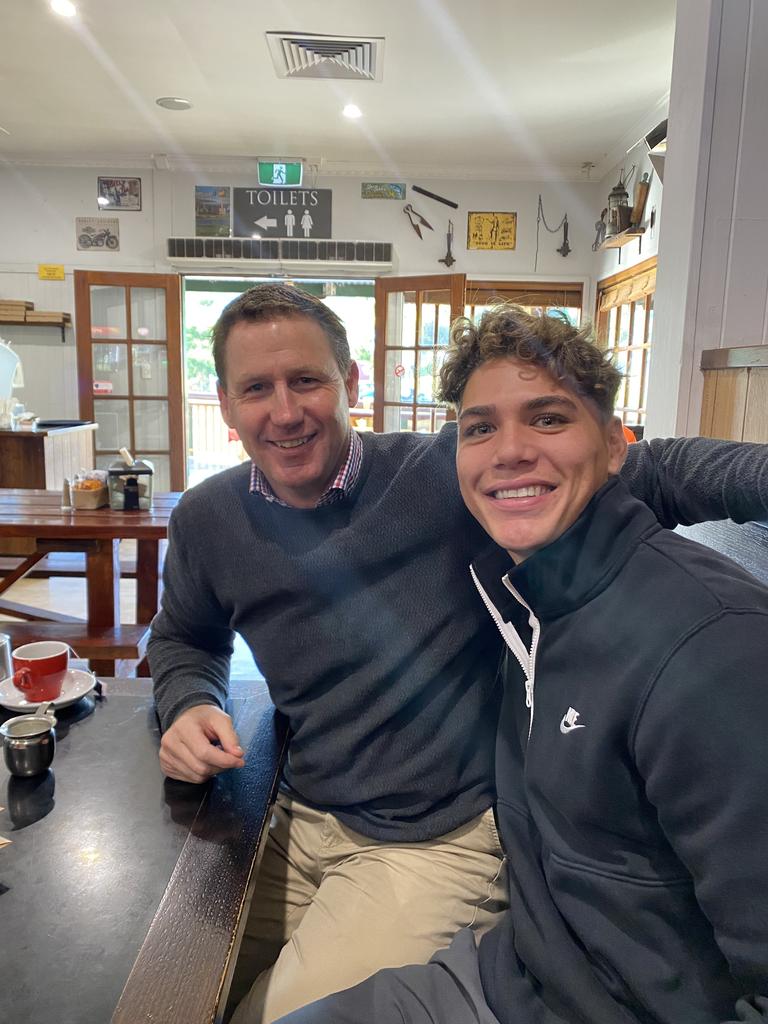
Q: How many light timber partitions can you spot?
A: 1